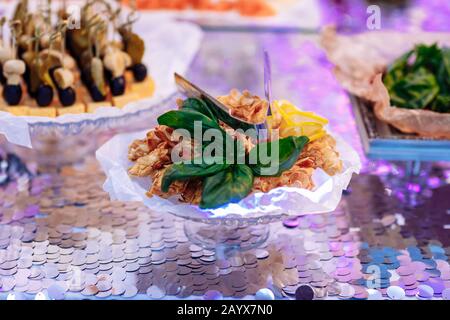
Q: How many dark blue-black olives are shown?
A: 6